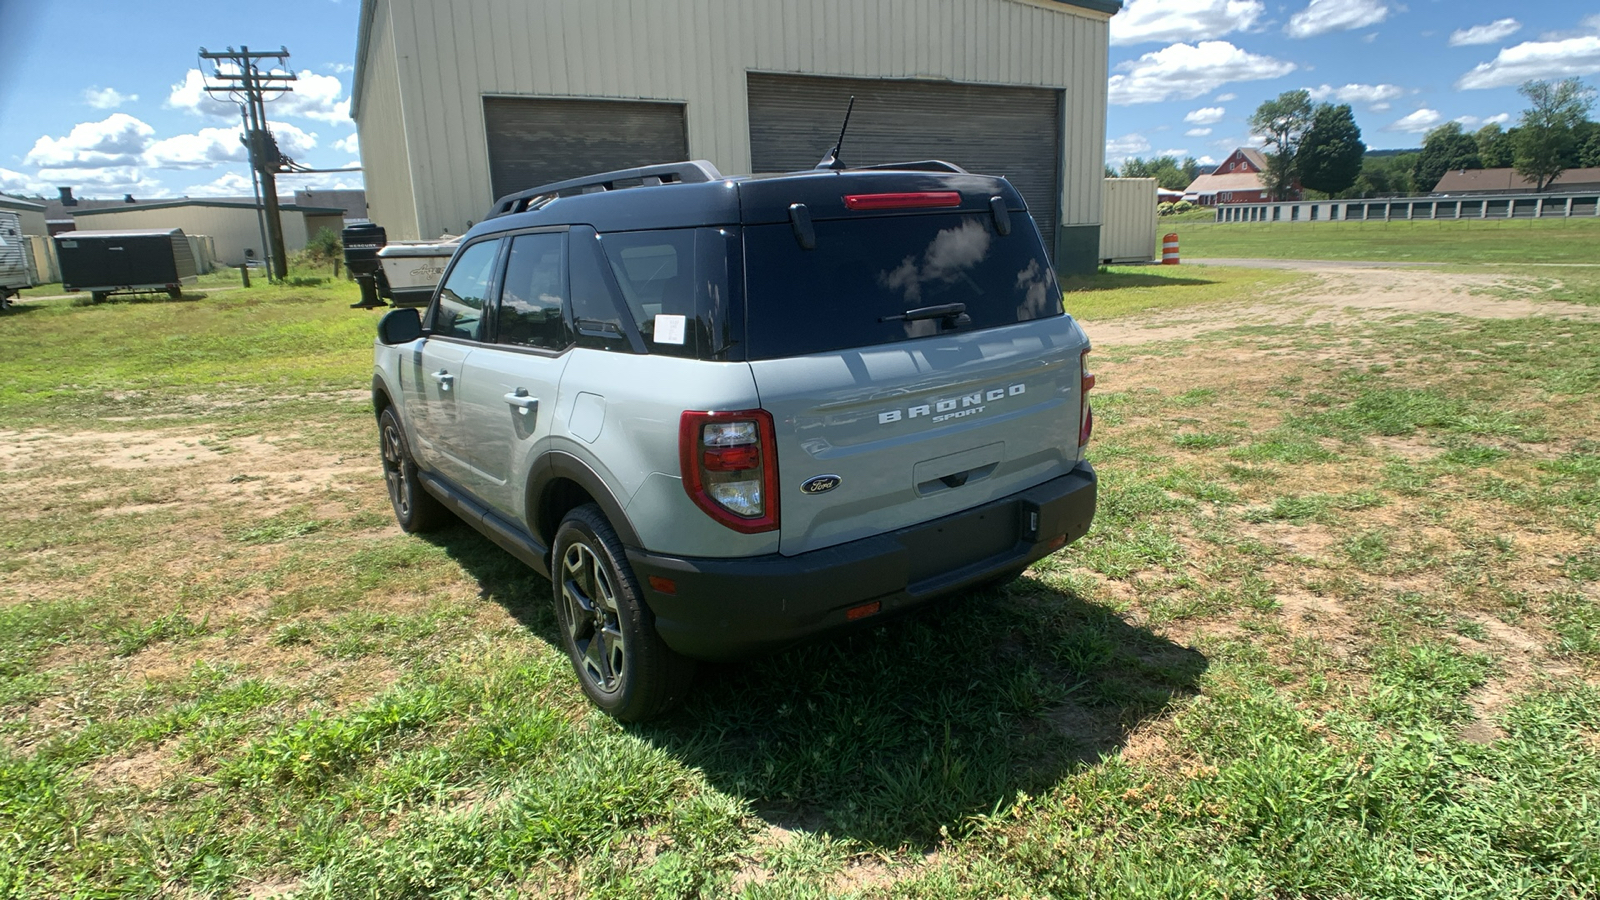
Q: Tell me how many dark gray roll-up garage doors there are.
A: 2